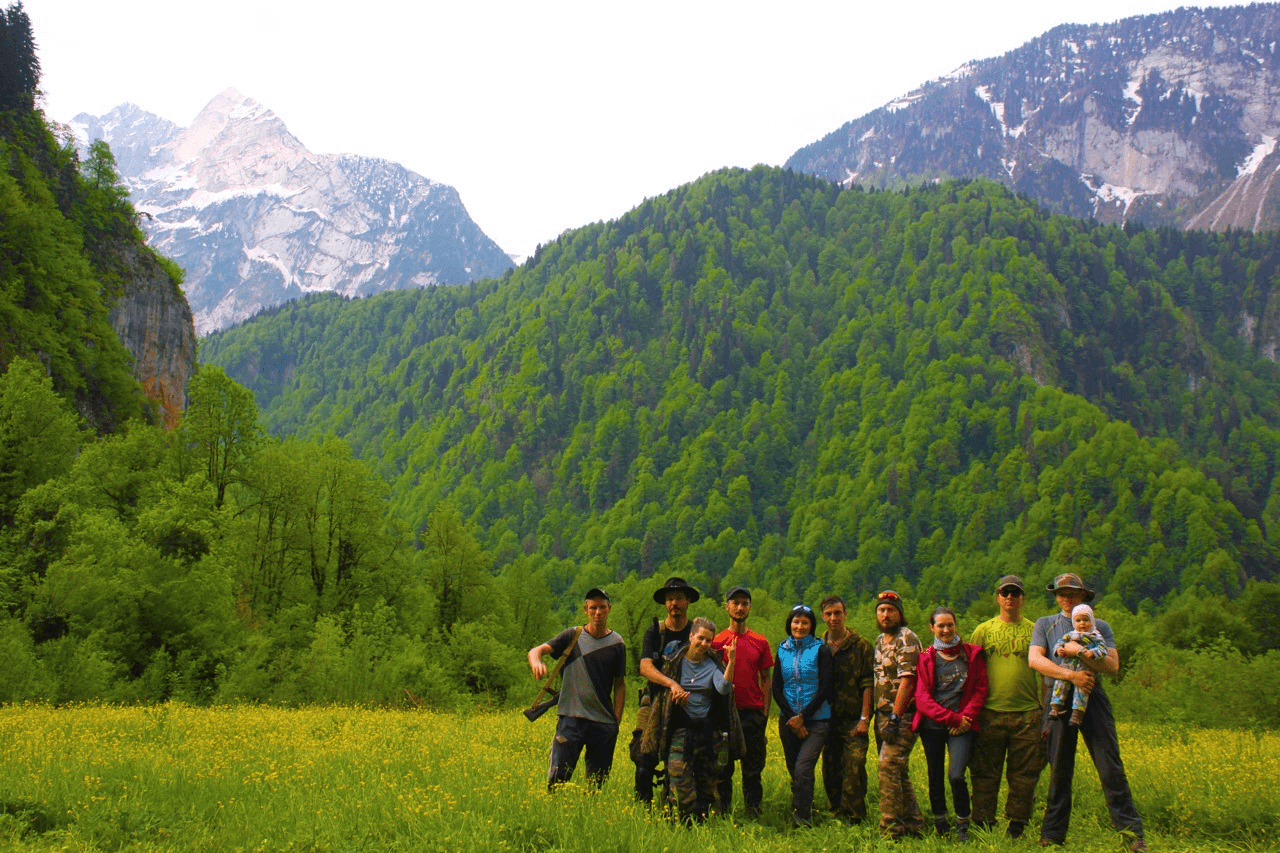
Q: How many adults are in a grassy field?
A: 10